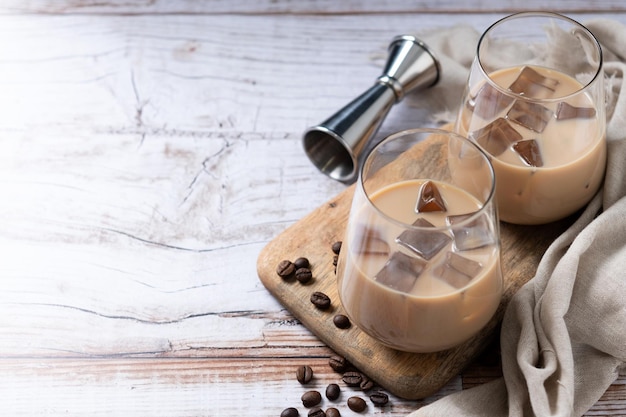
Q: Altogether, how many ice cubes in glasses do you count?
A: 12